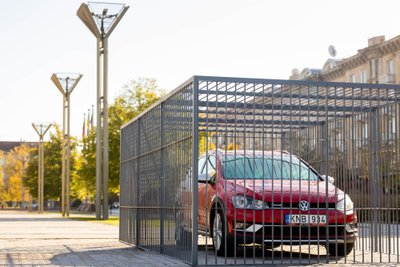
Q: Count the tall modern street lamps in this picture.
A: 3